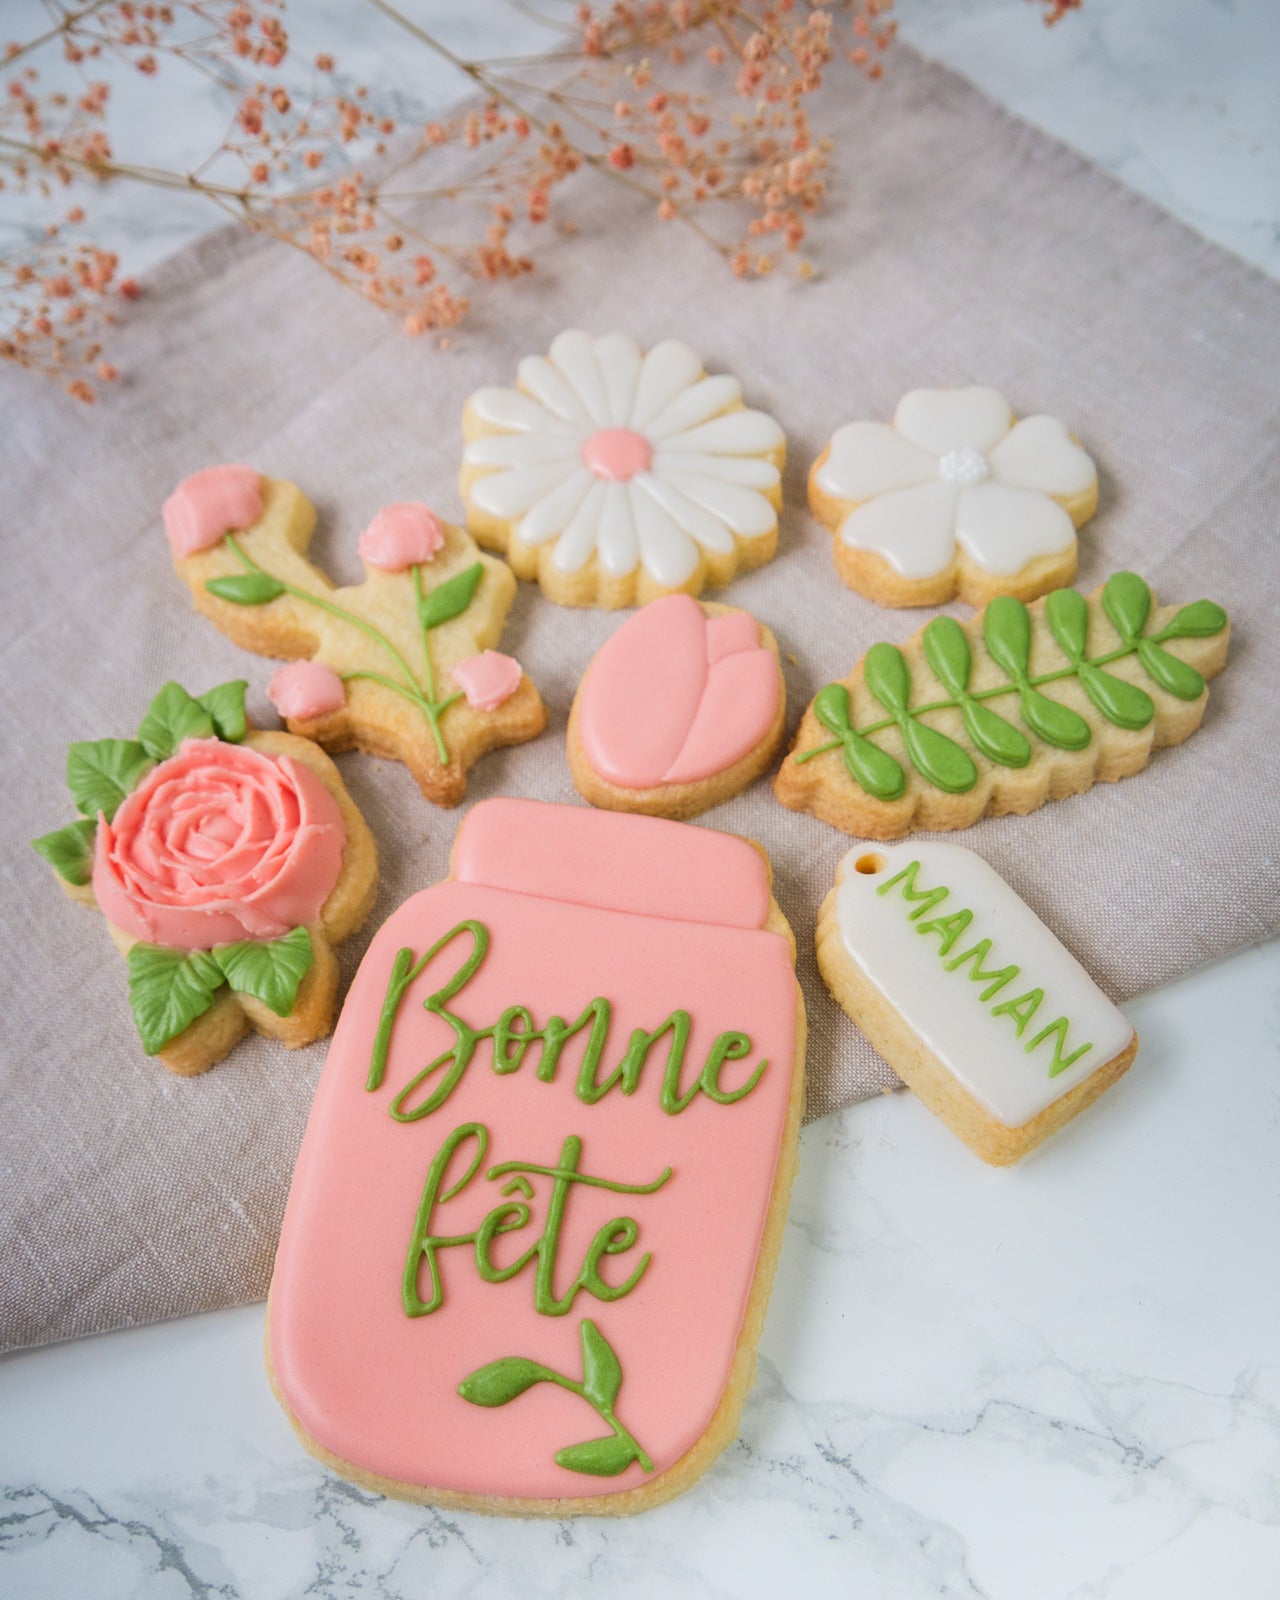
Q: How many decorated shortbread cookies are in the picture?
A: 8